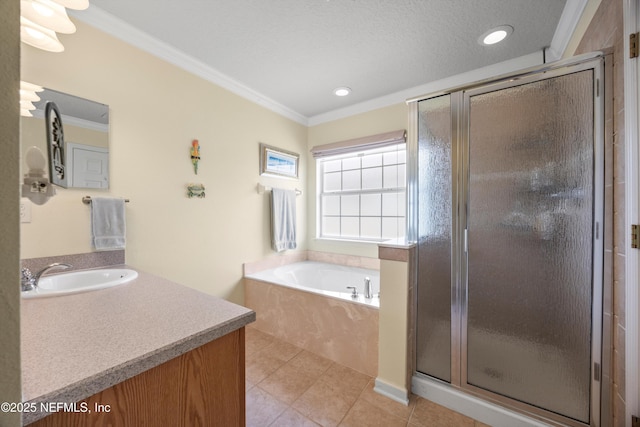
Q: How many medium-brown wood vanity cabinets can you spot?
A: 1